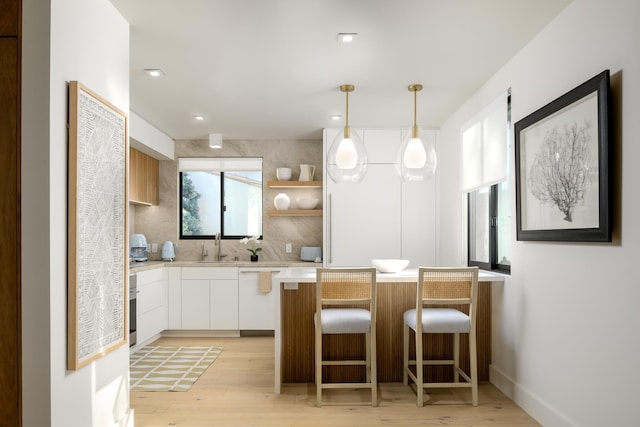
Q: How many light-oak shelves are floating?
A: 2